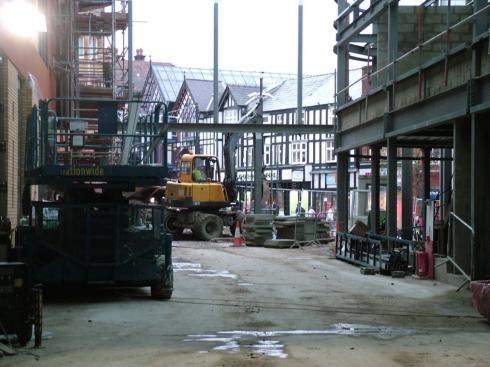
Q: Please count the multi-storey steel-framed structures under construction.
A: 1